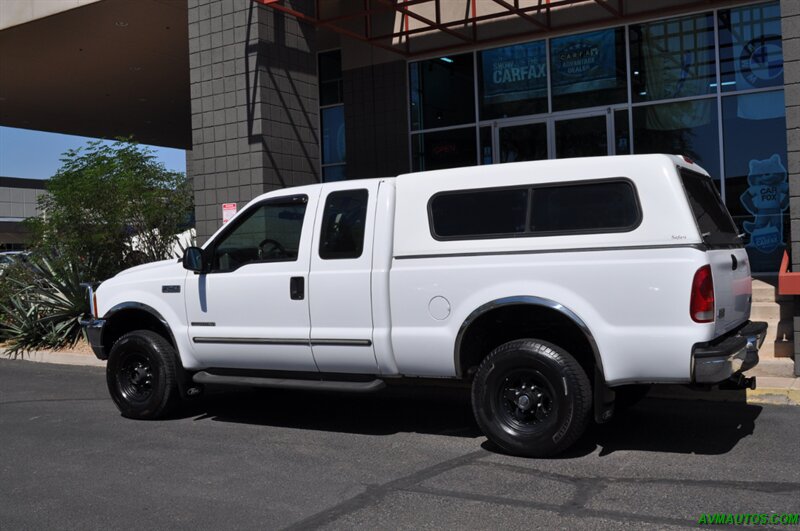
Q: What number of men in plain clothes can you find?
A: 0